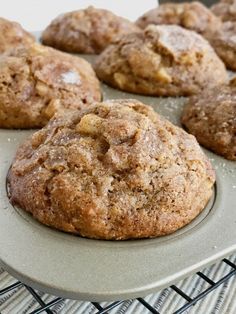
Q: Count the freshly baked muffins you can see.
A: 9